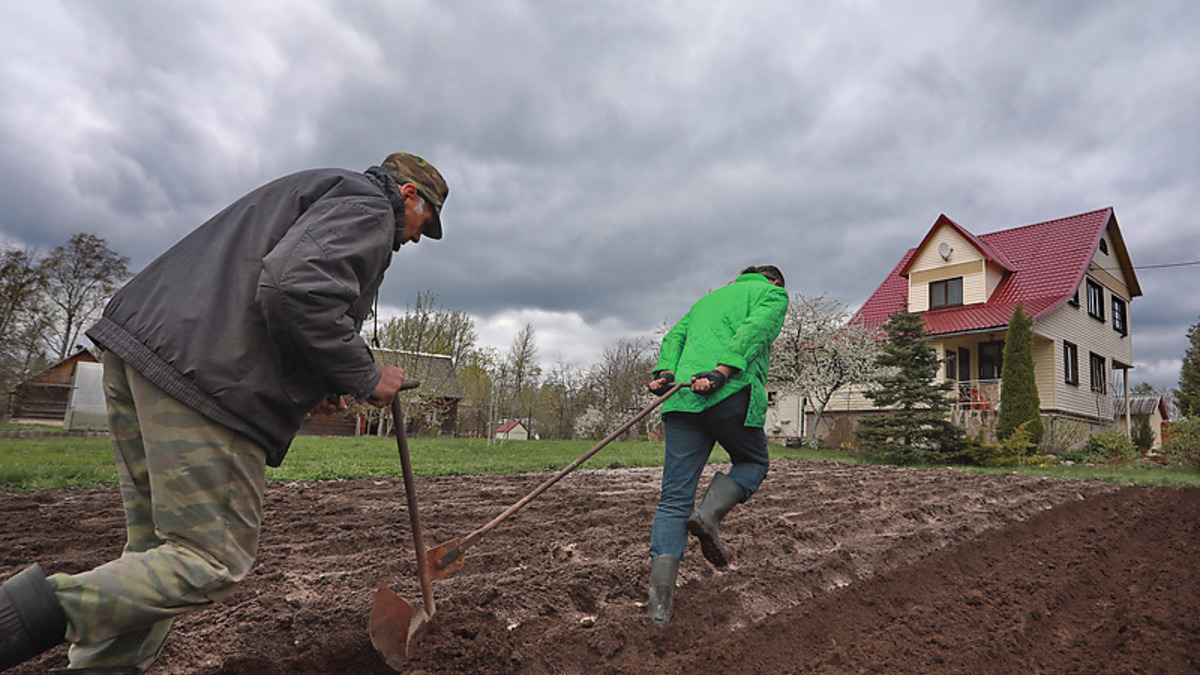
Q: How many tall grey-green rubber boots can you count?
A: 2